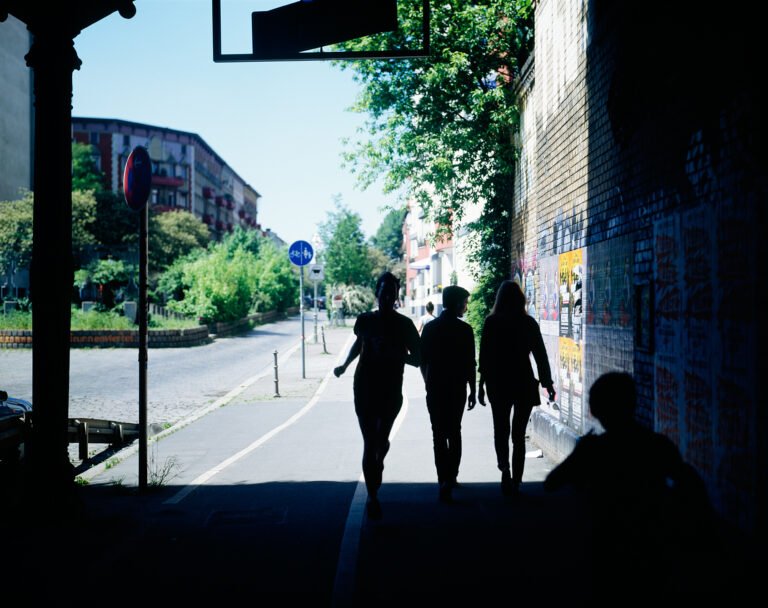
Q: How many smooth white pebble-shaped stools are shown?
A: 0